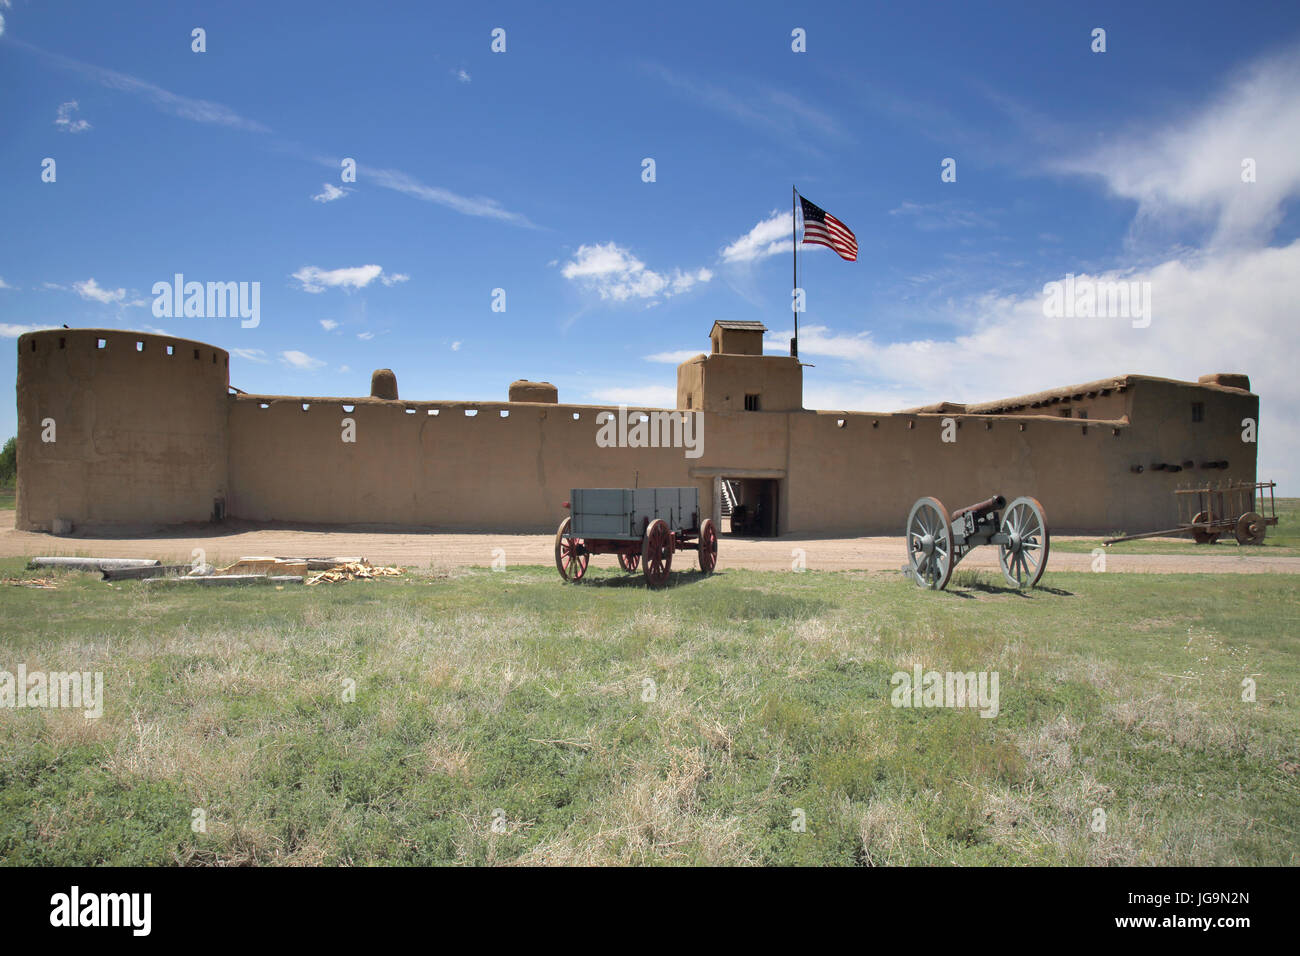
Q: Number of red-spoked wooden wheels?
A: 4